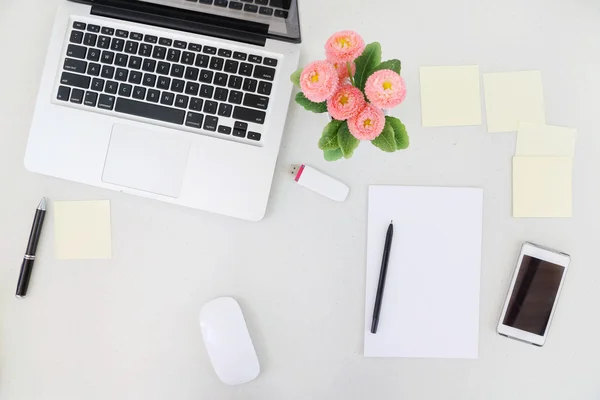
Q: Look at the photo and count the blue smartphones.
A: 0